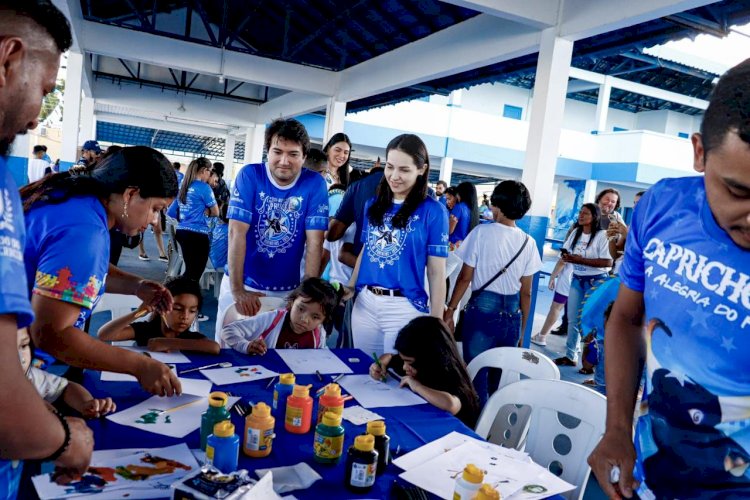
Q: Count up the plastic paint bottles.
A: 11